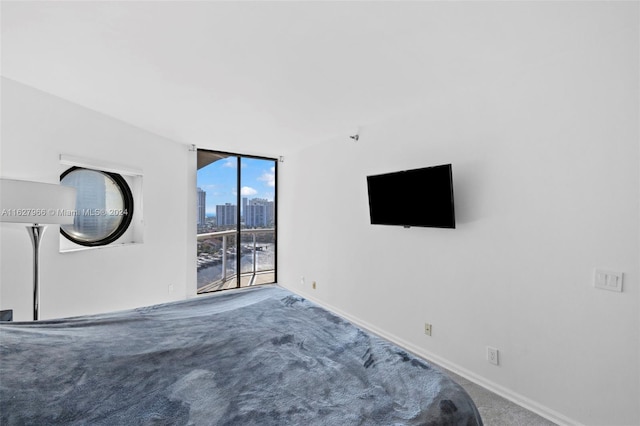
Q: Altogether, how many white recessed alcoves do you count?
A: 1